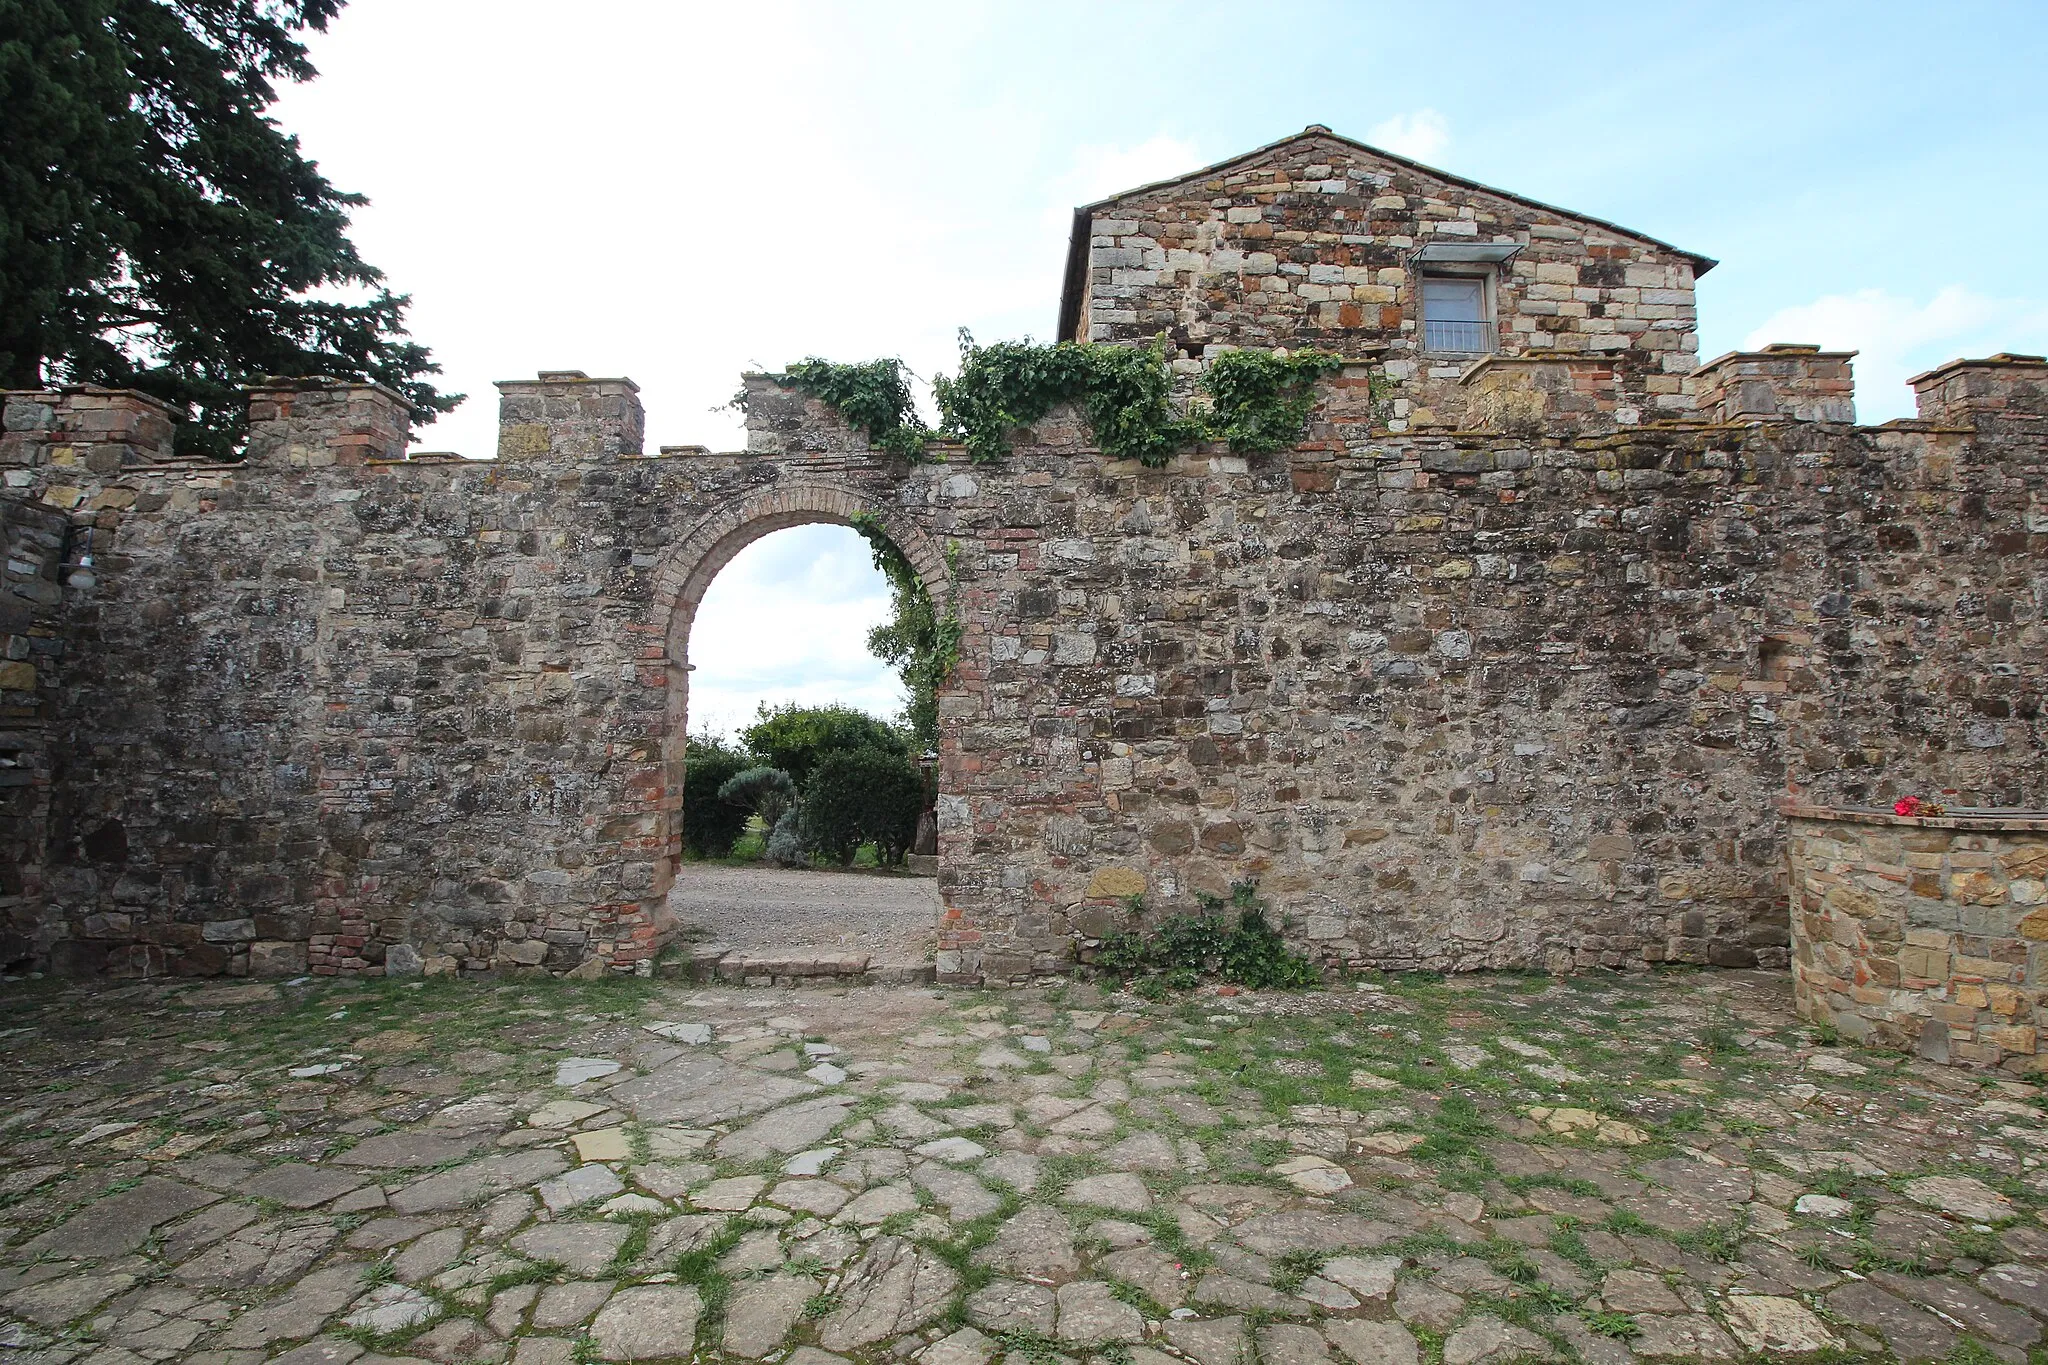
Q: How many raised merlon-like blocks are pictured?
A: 9